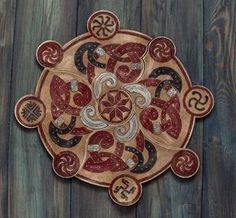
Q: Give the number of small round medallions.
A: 8